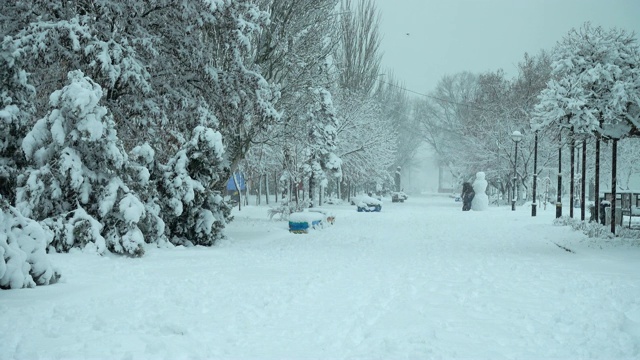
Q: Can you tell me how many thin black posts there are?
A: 7